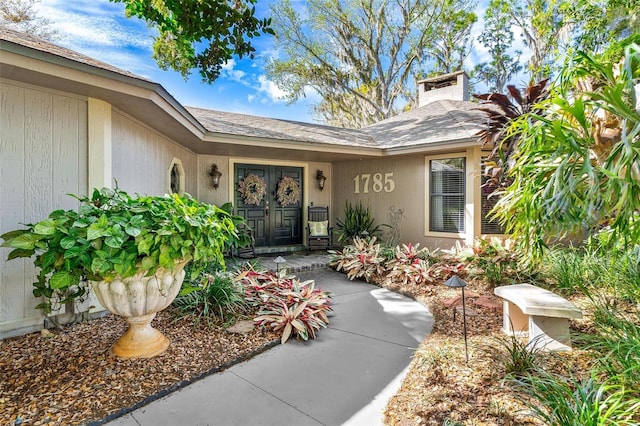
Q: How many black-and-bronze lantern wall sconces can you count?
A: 2